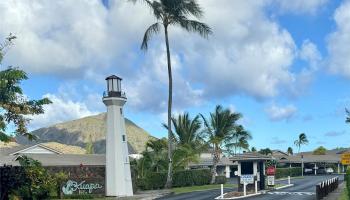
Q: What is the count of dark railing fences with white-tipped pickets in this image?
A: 1